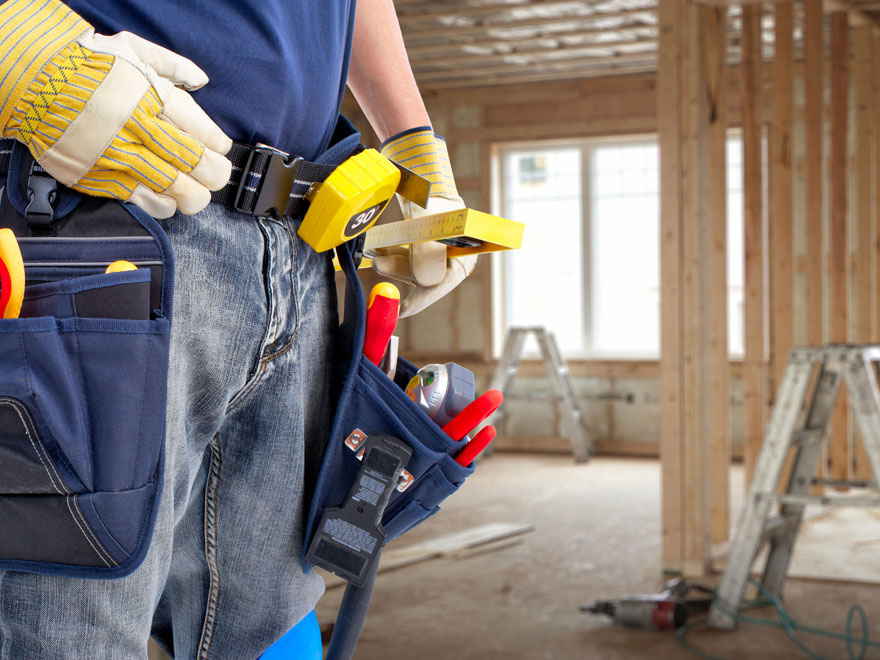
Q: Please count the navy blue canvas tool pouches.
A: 2